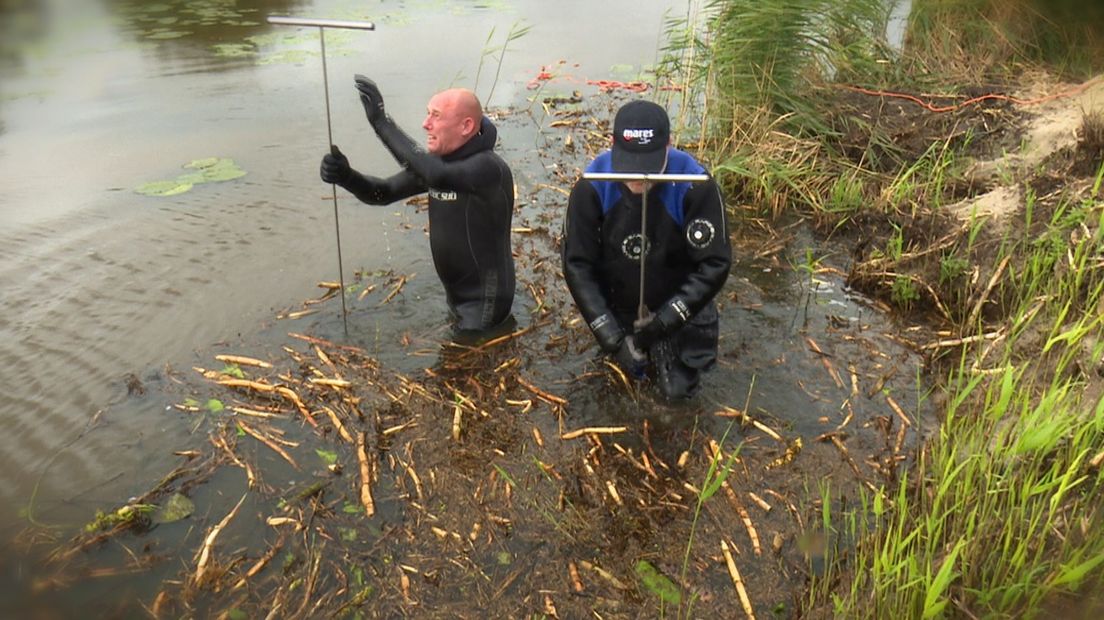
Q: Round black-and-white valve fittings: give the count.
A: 2